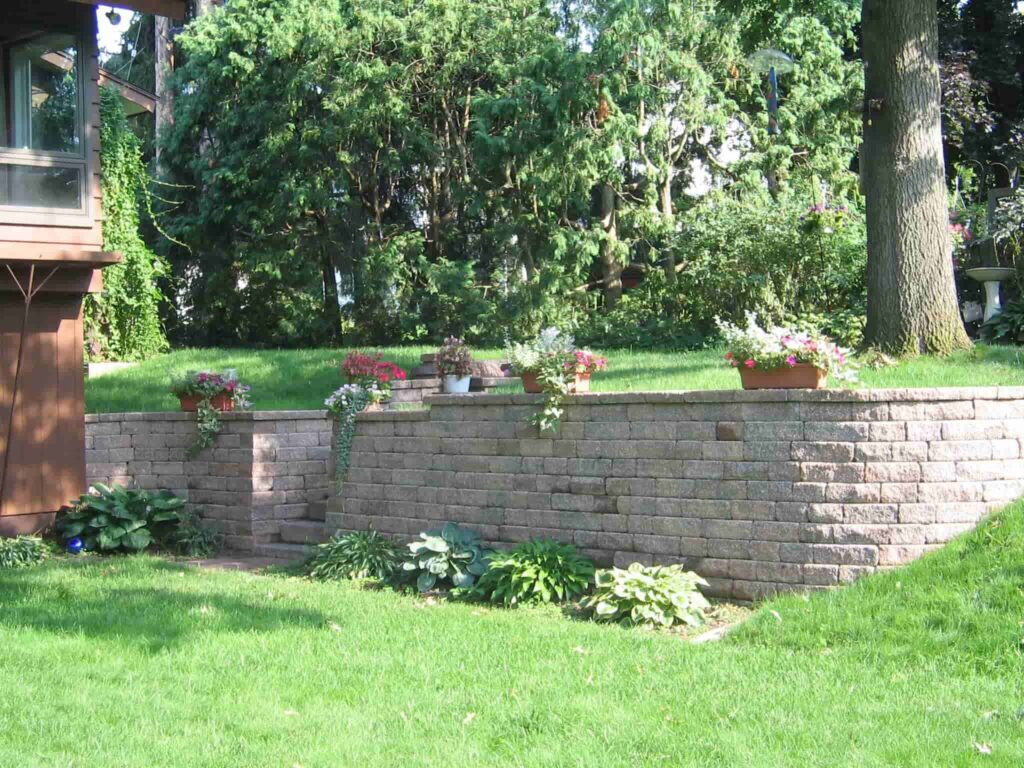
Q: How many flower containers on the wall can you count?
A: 5